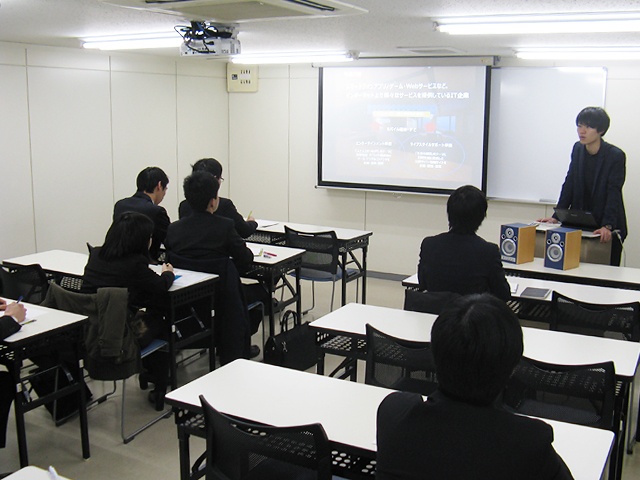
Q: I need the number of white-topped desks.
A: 9